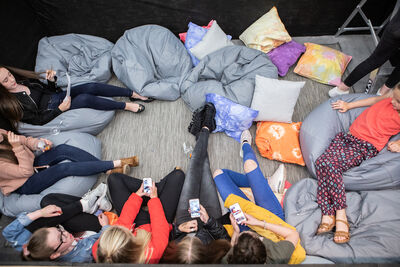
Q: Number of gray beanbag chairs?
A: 7